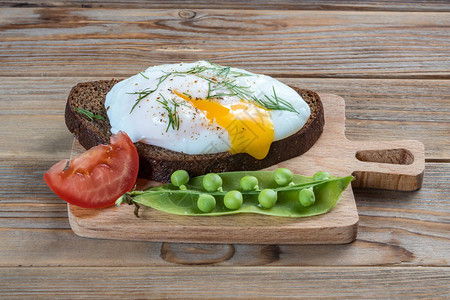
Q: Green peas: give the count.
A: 9